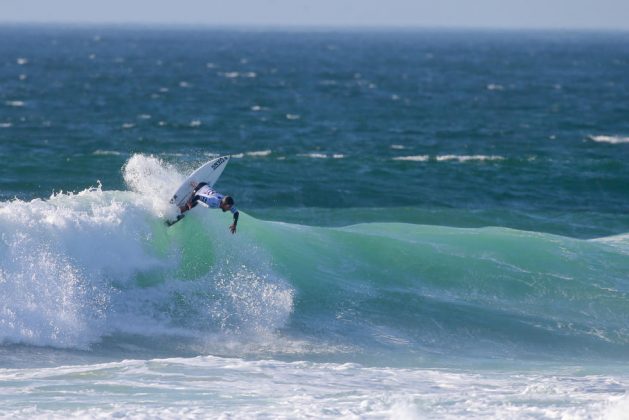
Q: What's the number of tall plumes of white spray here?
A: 1